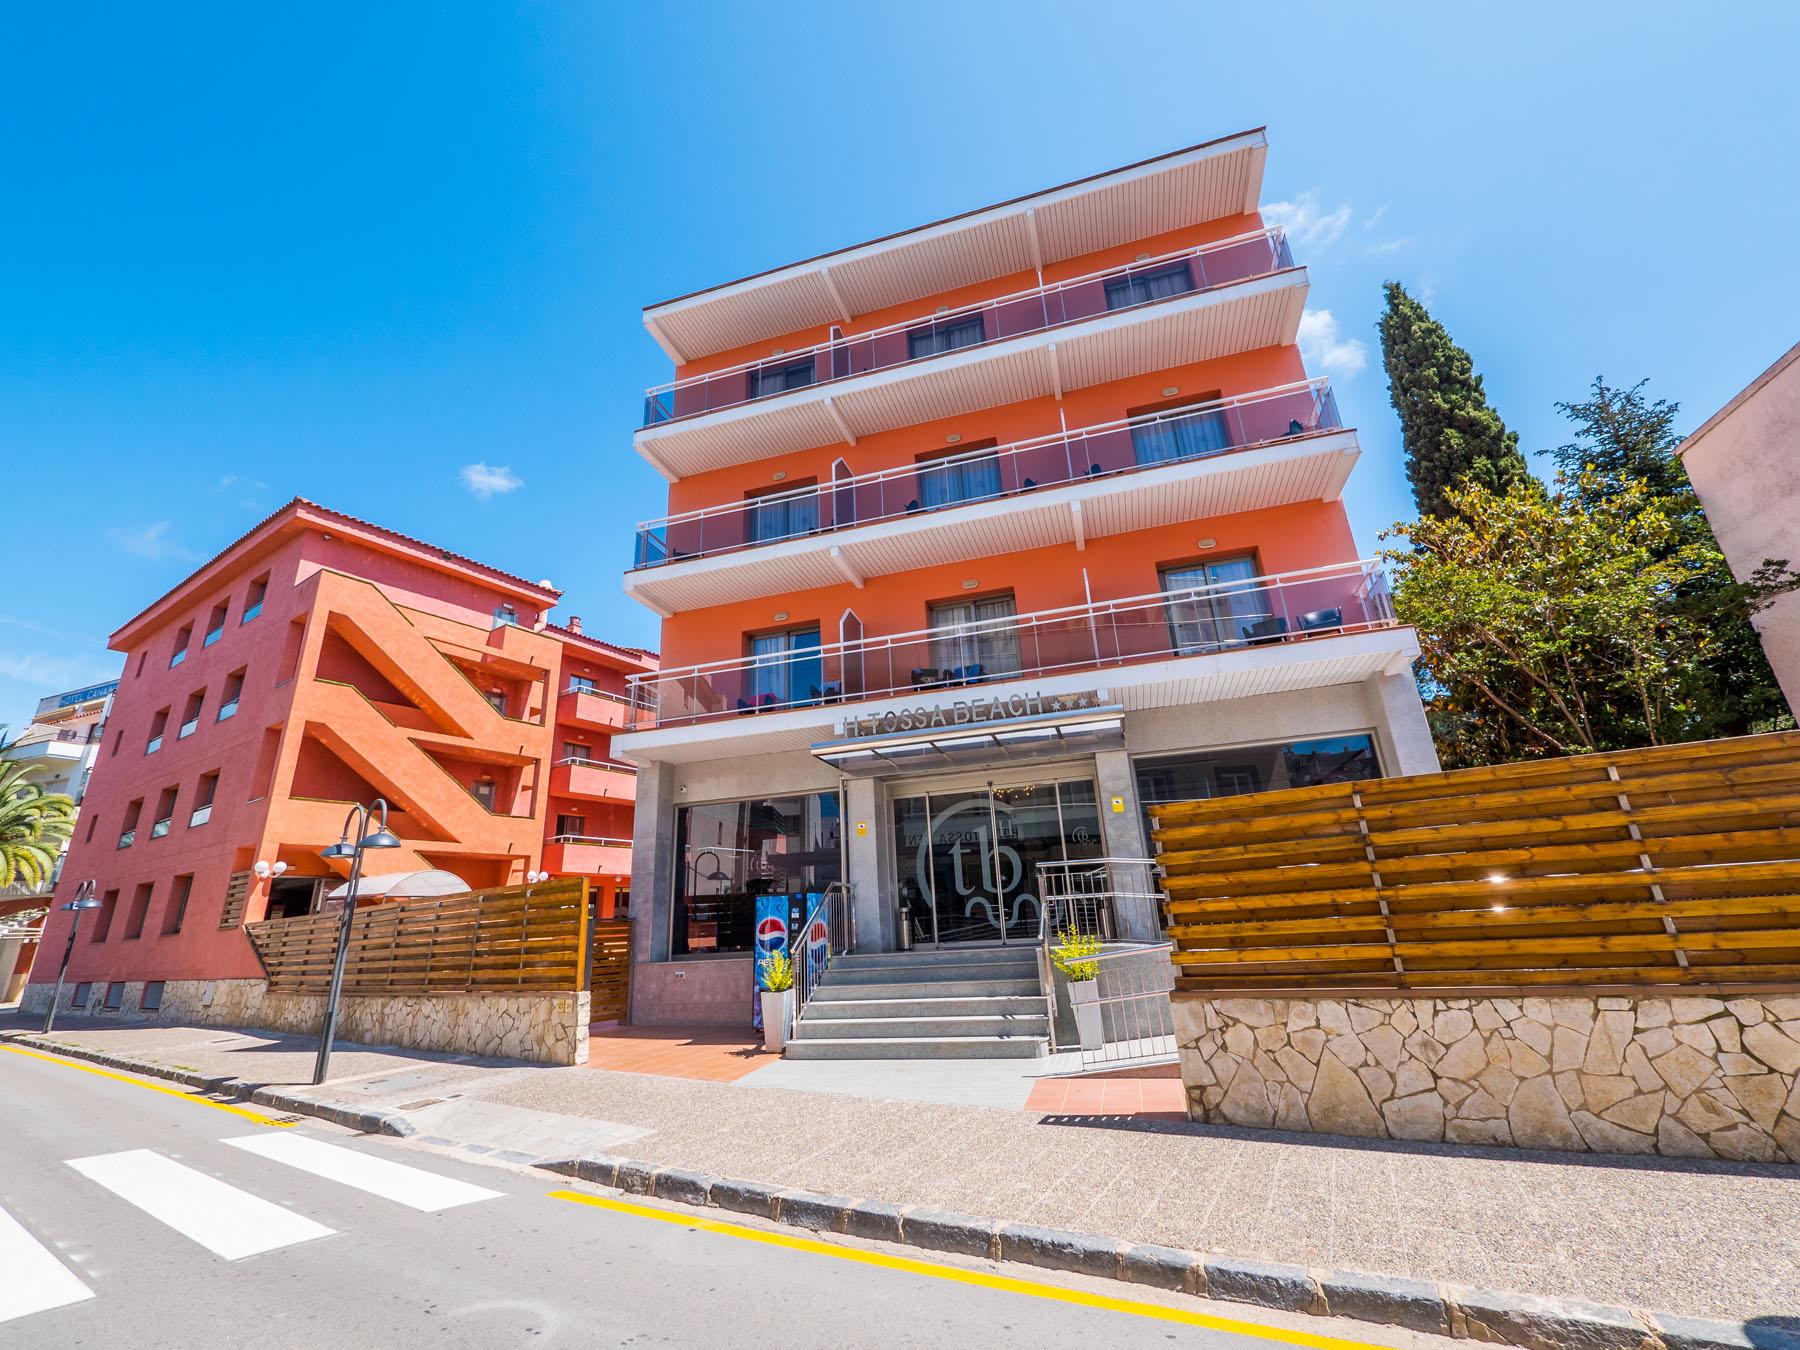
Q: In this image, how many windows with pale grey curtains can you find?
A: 9